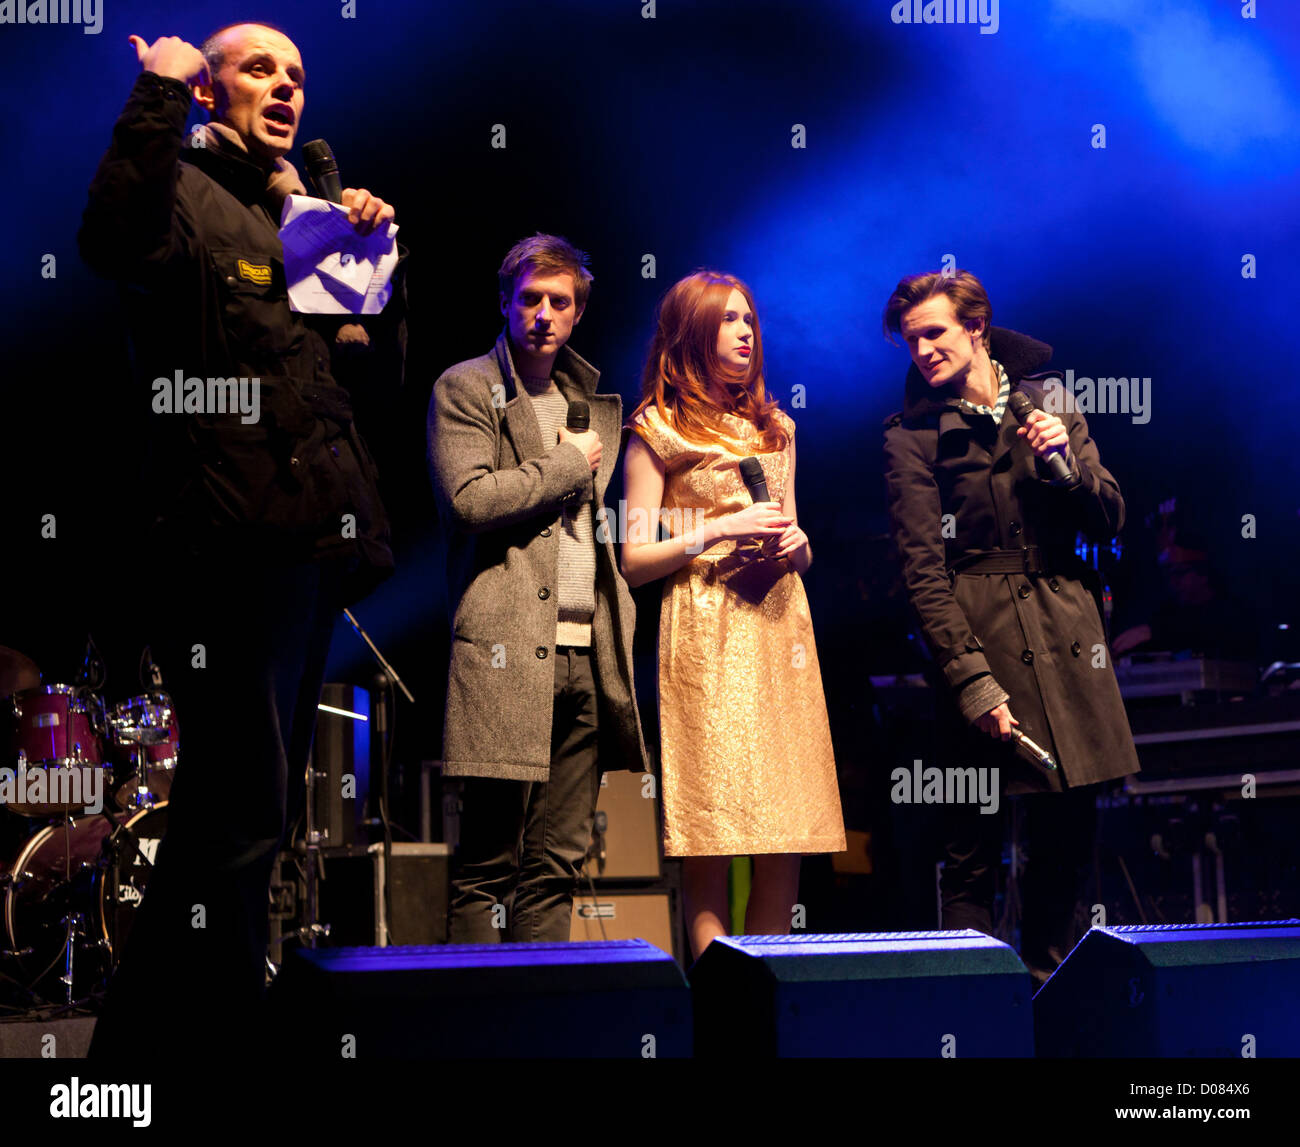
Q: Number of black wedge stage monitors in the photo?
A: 3